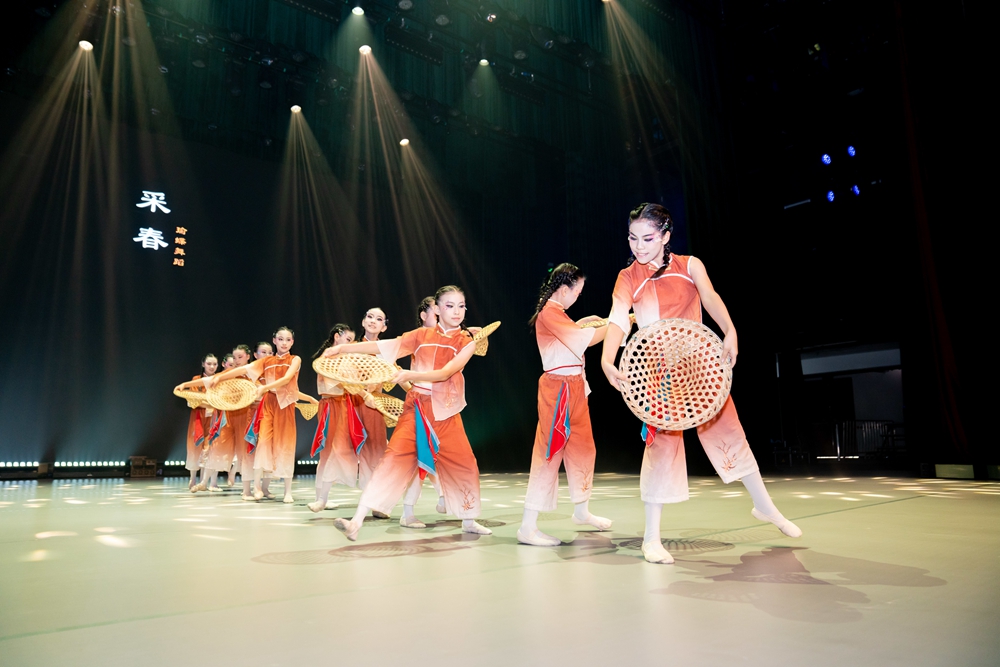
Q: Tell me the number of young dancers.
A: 11